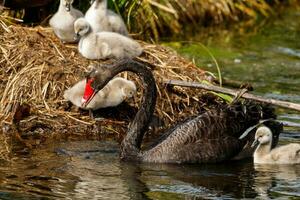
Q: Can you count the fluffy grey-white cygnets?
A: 5